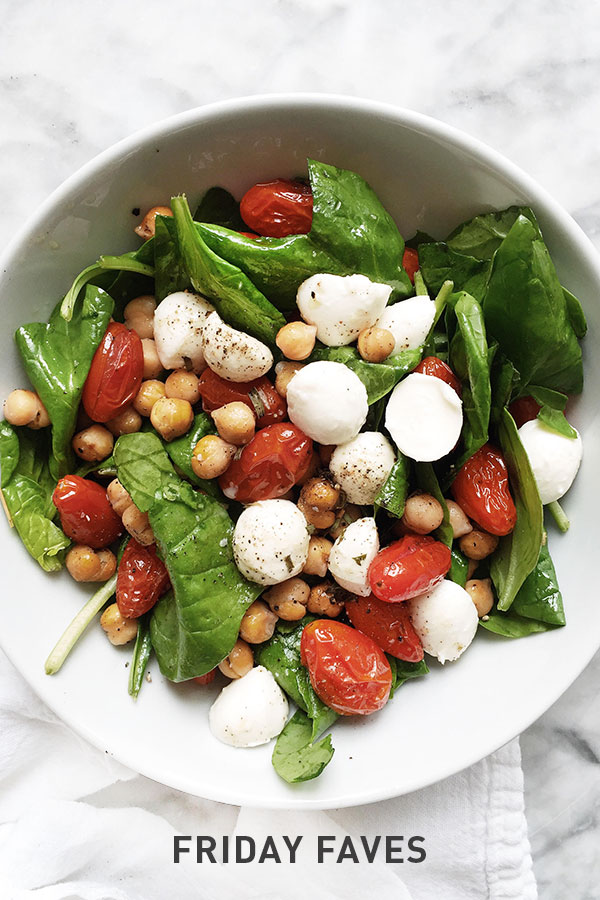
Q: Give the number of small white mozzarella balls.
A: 12